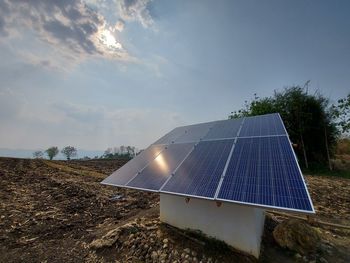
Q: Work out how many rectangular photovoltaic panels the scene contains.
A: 8